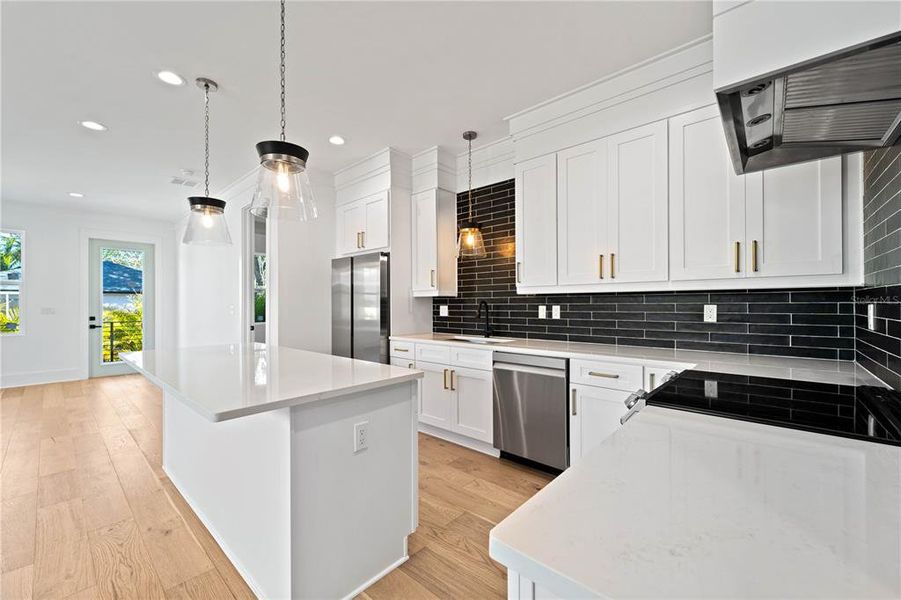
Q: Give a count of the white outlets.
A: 6